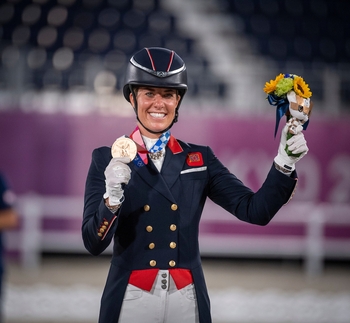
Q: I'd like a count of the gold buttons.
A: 12